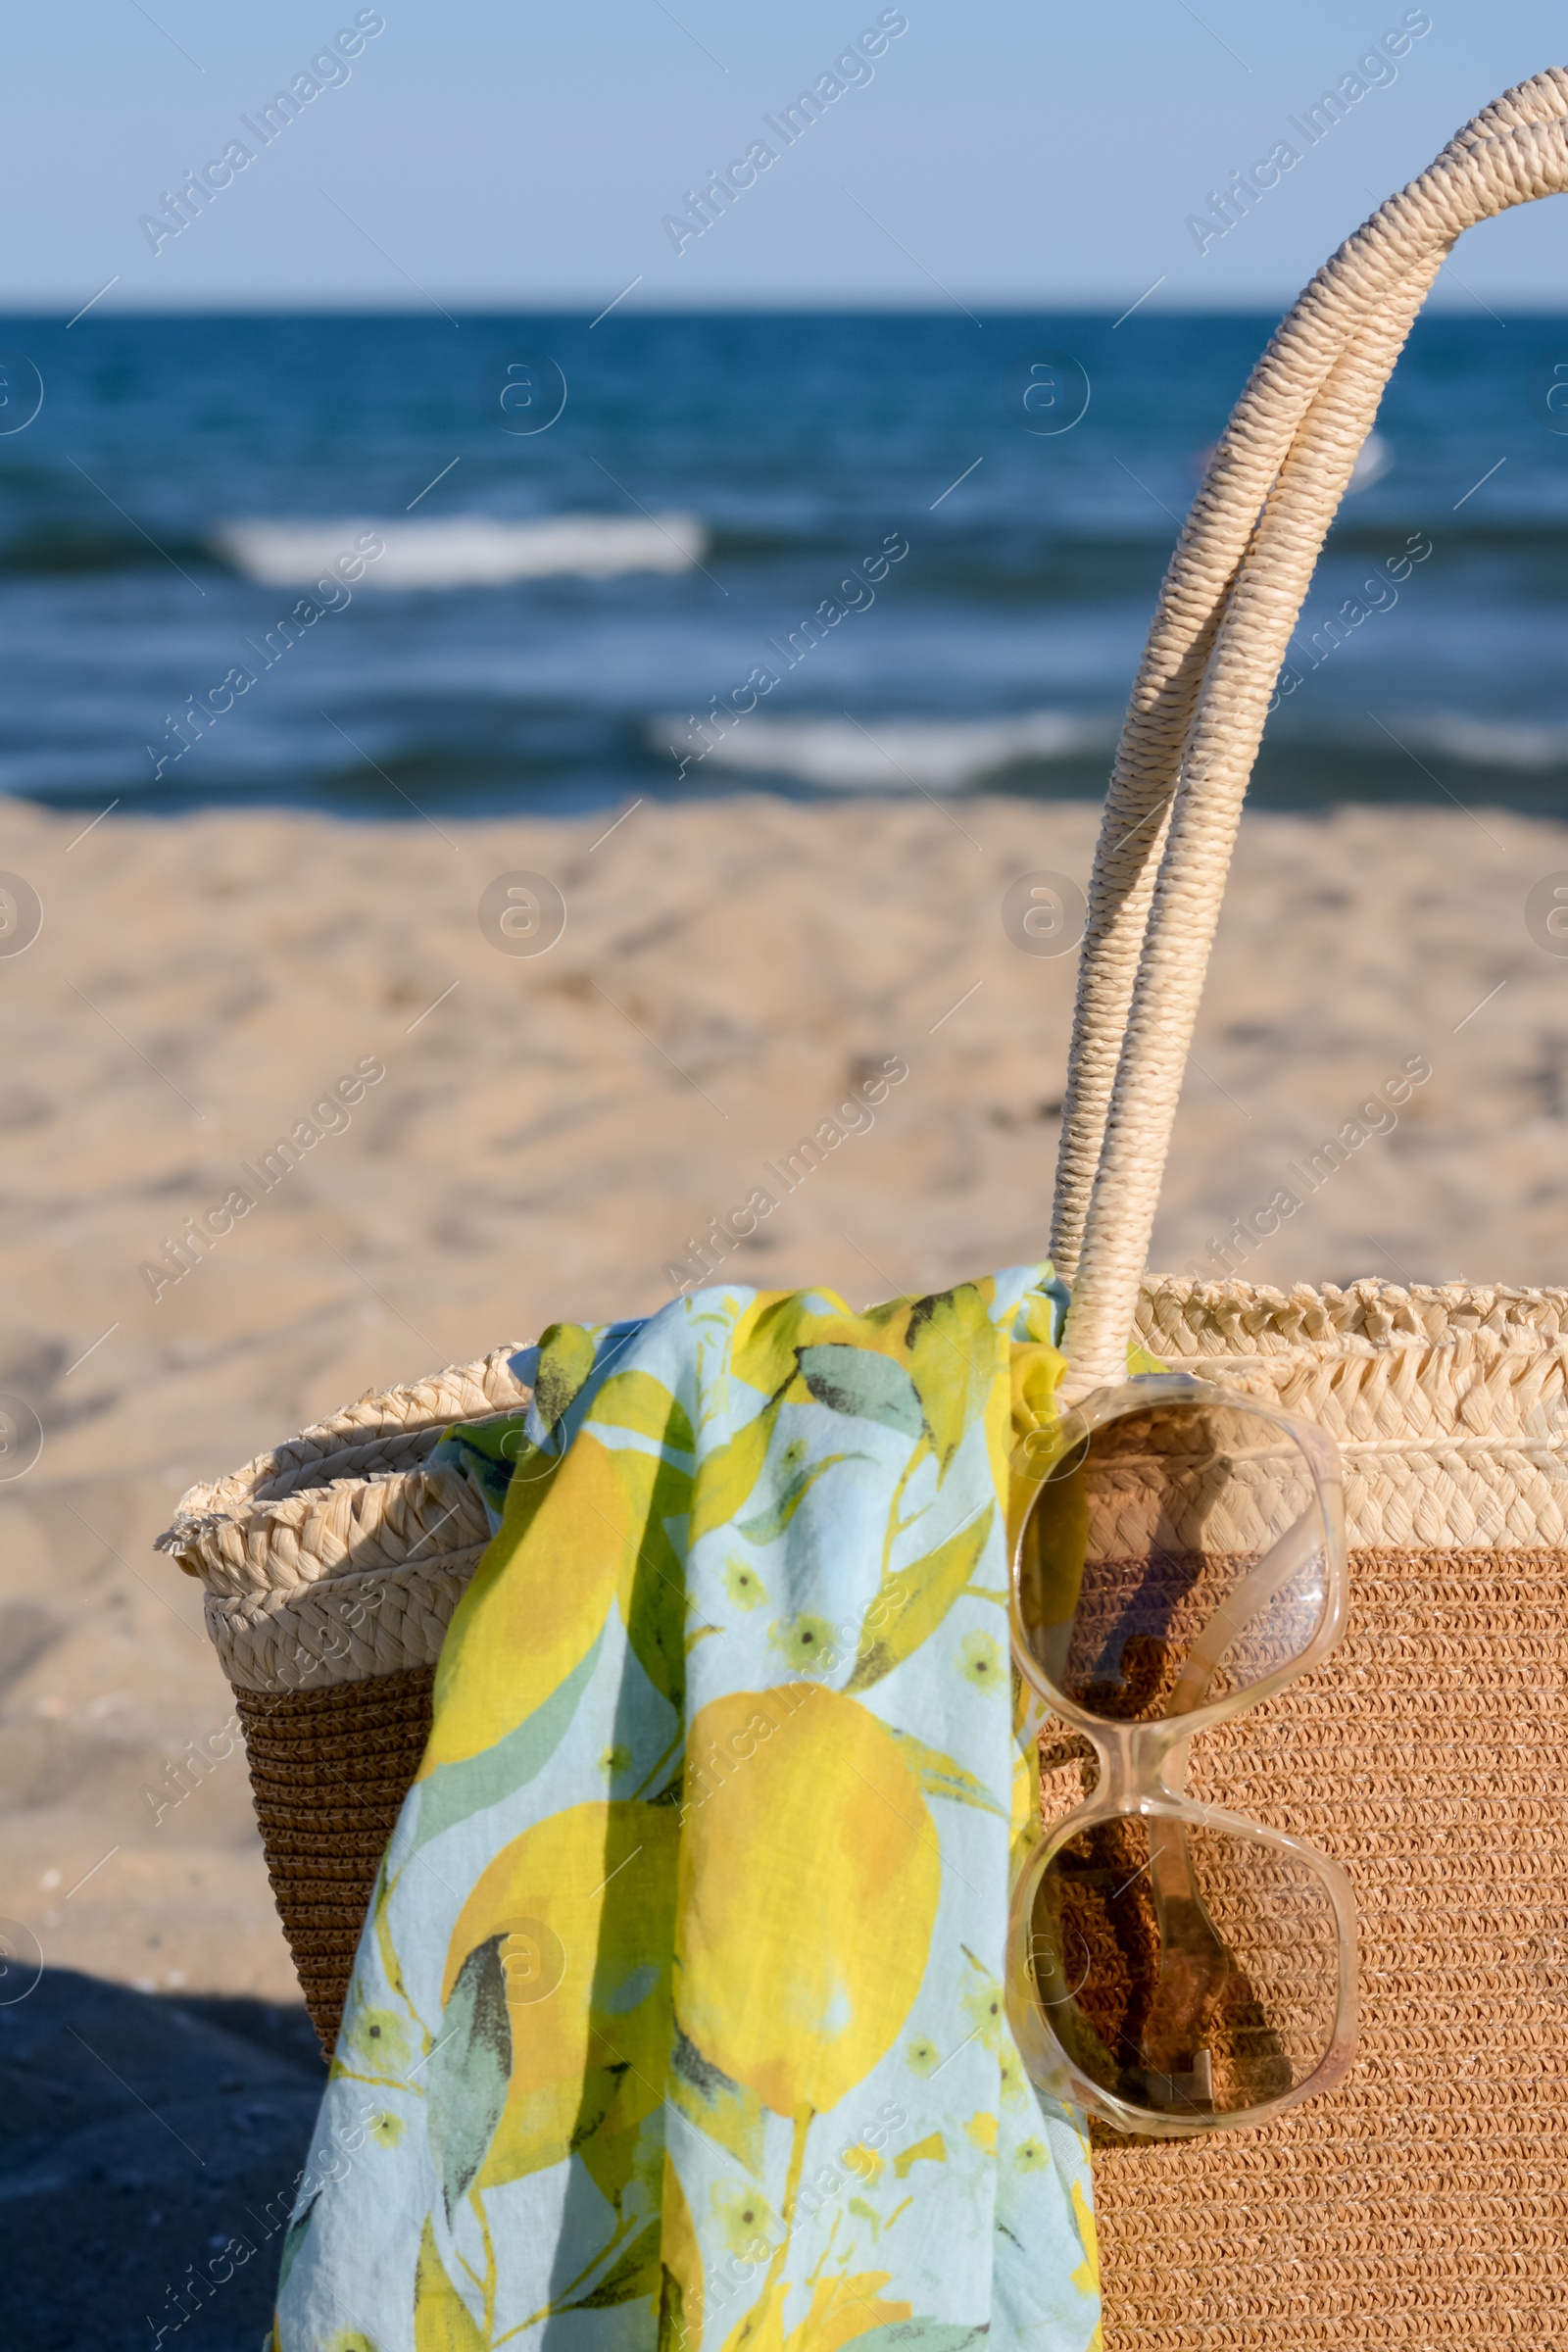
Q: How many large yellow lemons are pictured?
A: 3